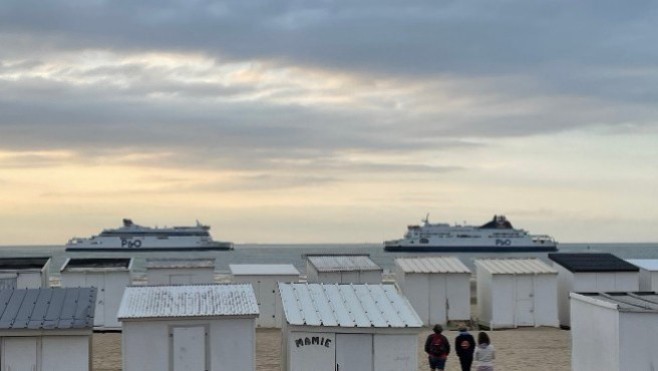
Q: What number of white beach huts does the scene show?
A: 13